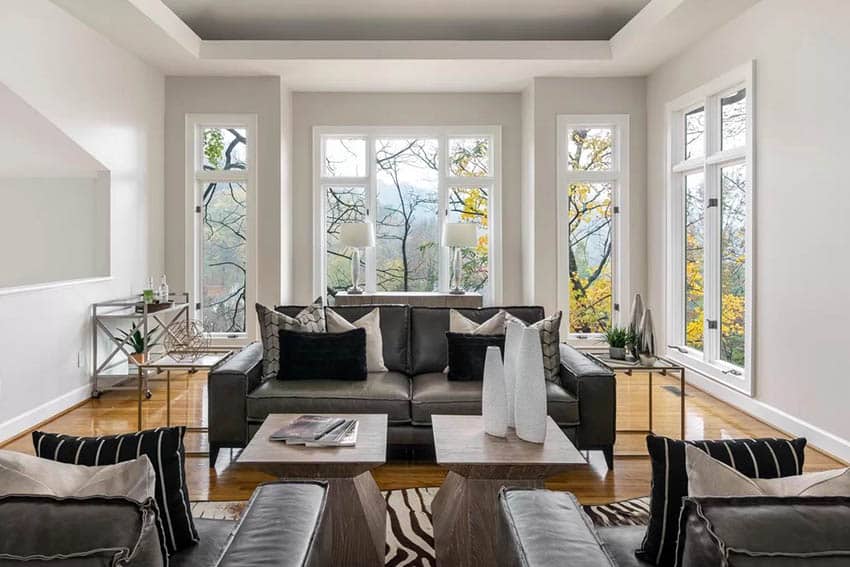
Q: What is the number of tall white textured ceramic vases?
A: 3